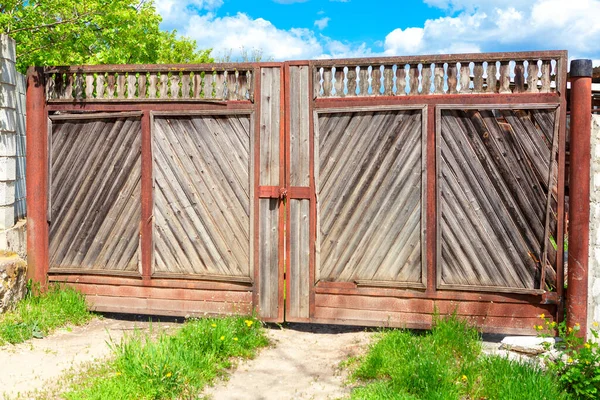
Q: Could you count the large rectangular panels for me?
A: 4